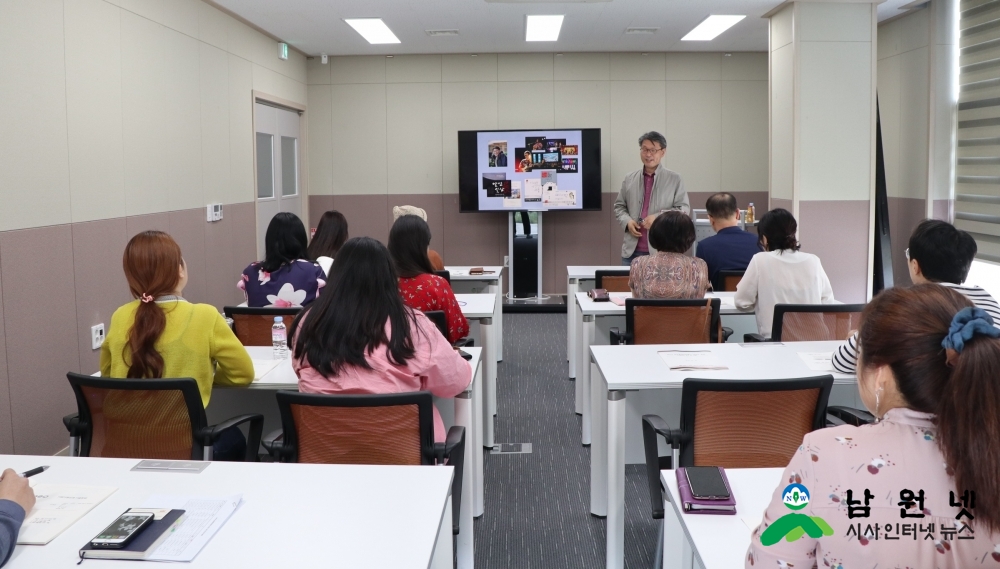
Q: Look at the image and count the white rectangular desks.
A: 8